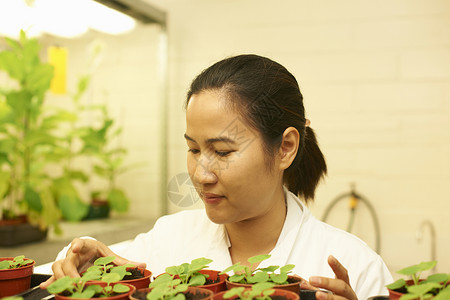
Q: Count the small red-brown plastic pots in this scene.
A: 8